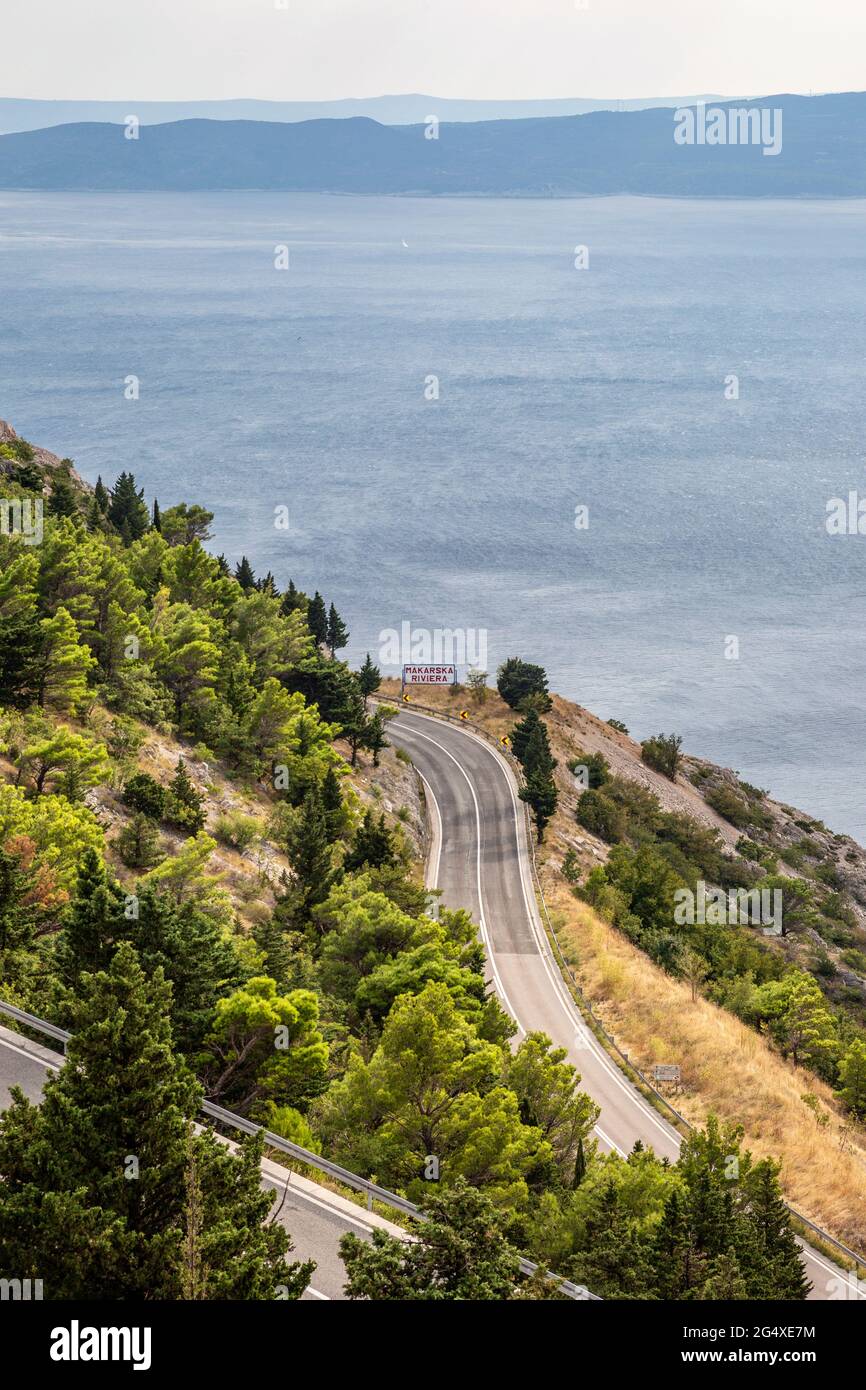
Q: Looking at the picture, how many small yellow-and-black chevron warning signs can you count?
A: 3